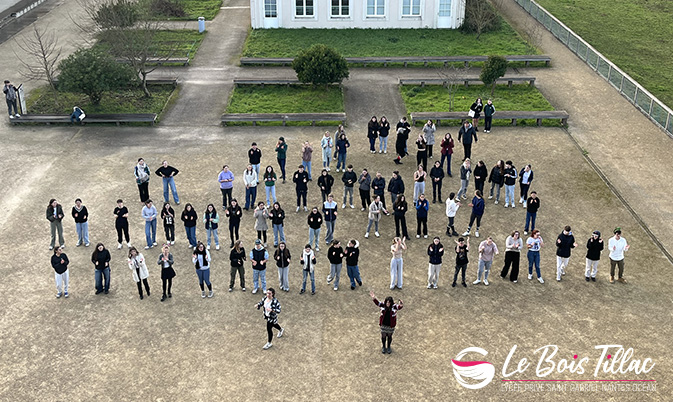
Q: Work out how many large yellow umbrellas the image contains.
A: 0